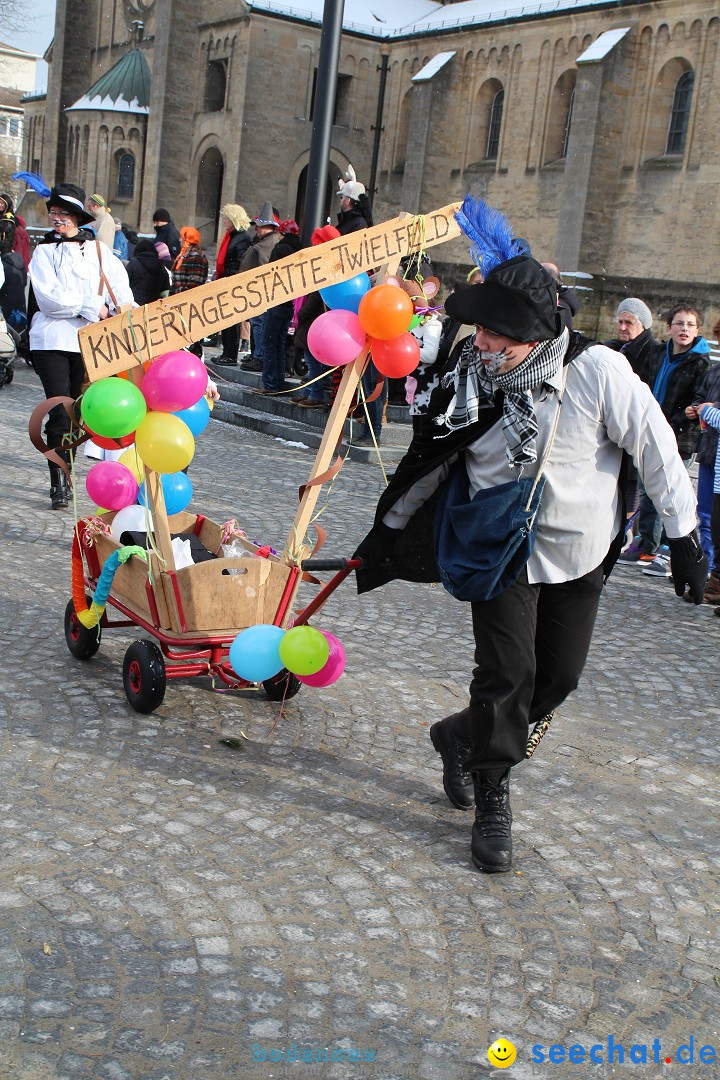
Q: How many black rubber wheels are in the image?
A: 3